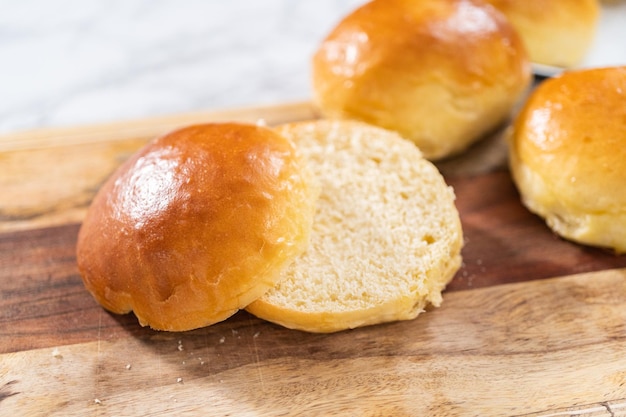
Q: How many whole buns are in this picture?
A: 3